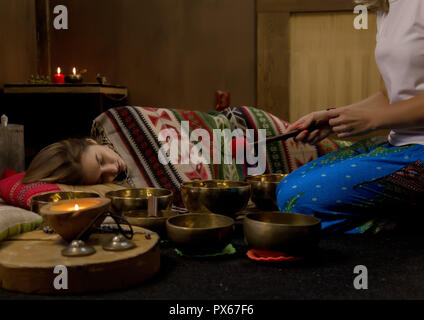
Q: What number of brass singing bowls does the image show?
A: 7